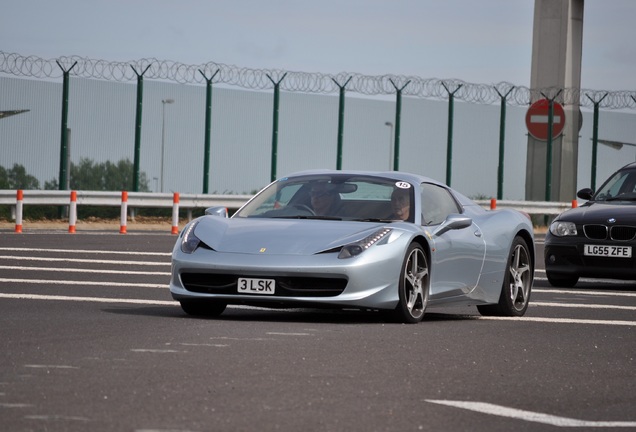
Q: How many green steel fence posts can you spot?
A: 10